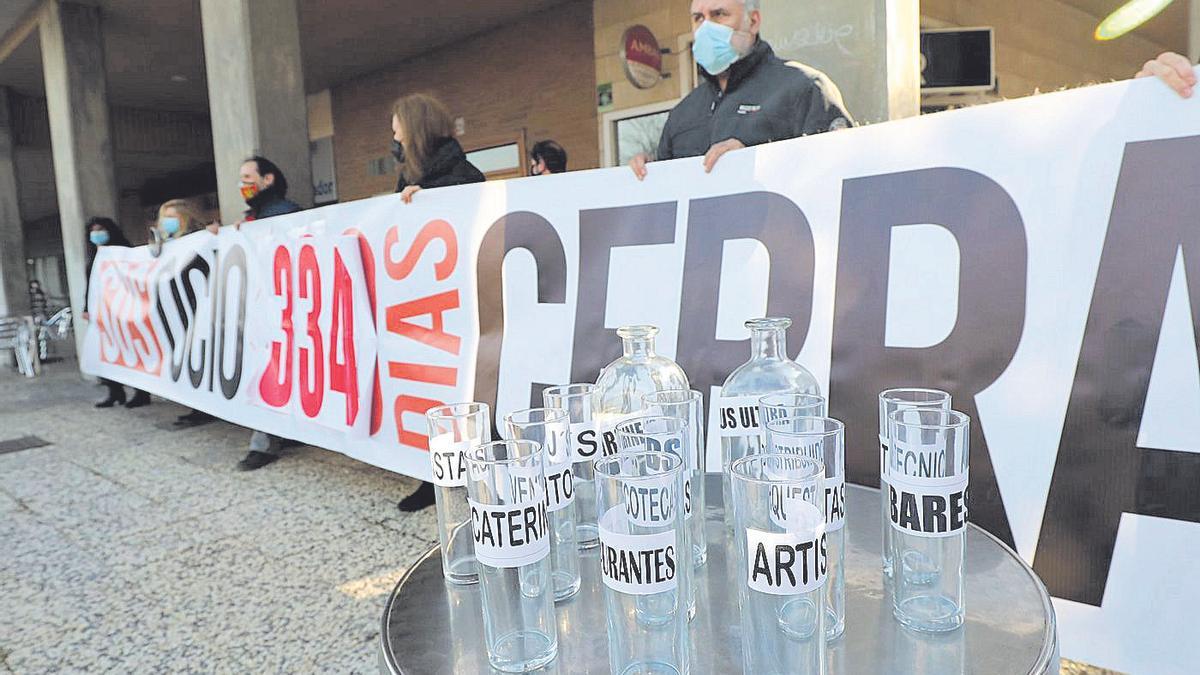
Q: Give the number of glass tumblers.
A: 12